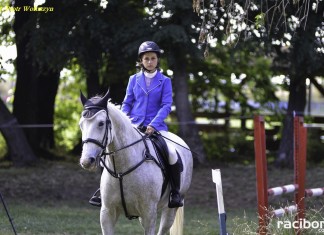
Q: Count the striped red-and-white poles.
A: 3